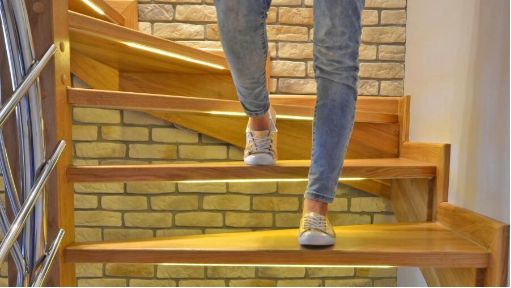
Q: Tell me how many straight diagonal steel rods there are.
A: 3